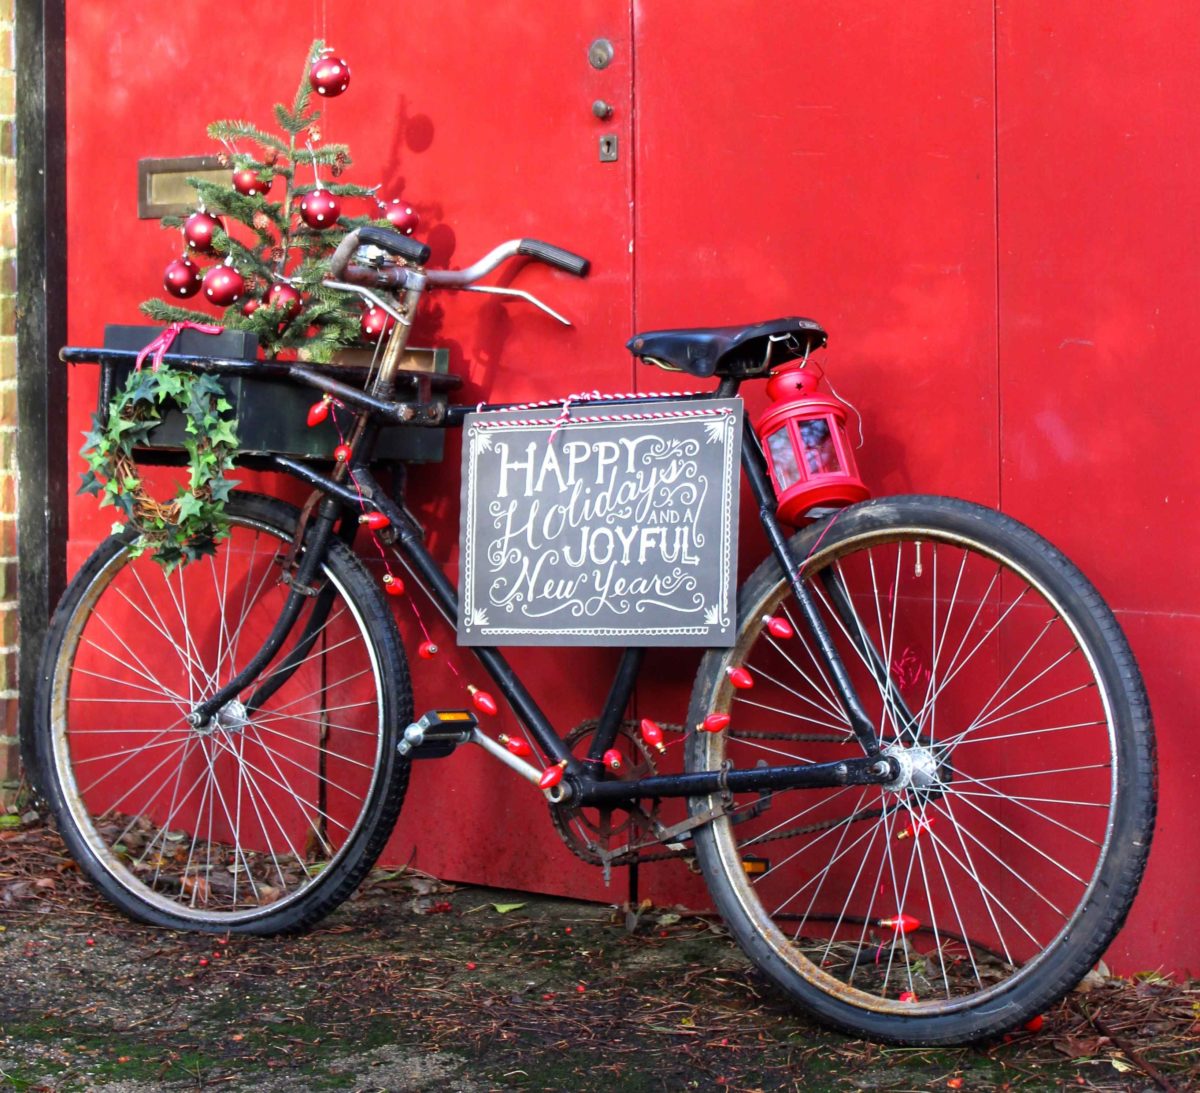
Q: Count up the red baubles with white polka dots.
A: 10